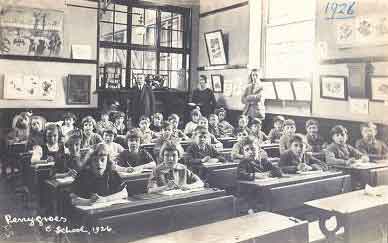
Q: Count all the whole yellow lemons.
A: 0